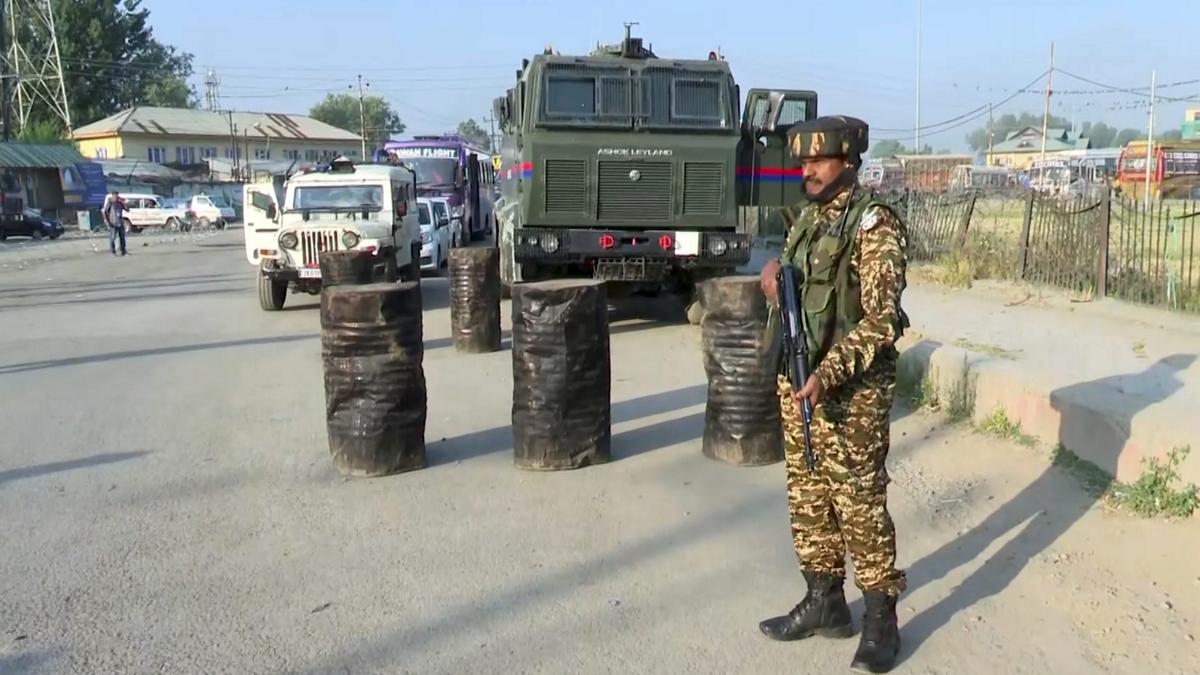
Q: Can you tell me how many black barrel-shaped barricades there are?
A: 5